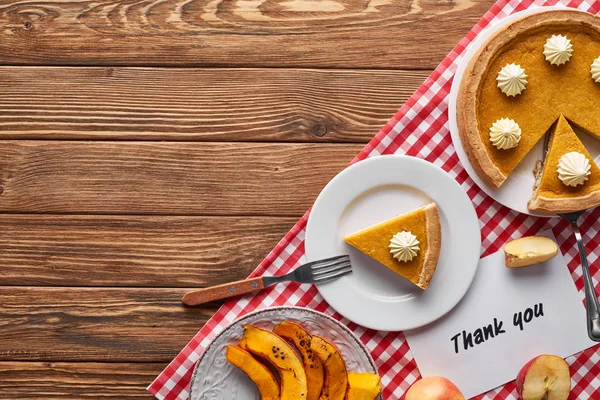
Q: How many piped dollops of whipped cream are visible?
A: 6